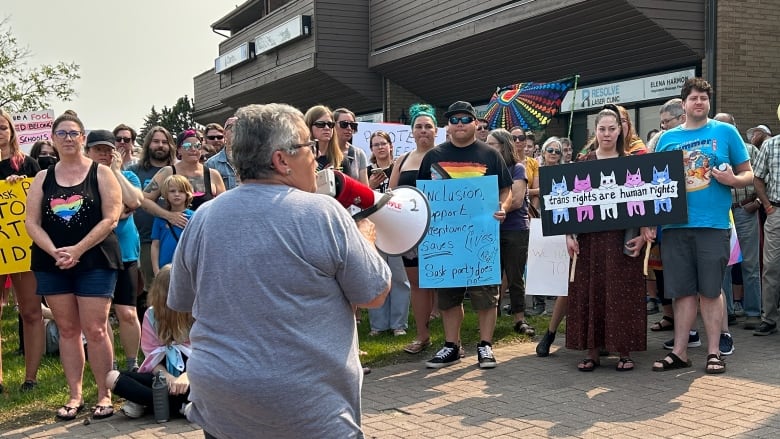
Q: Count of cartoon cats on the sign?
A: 5